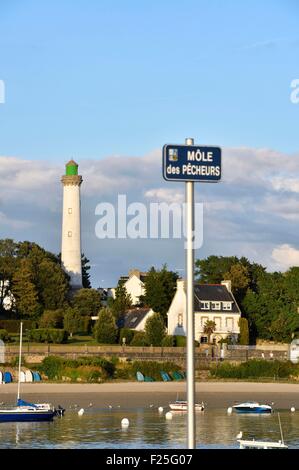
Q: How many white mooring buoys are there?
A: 6